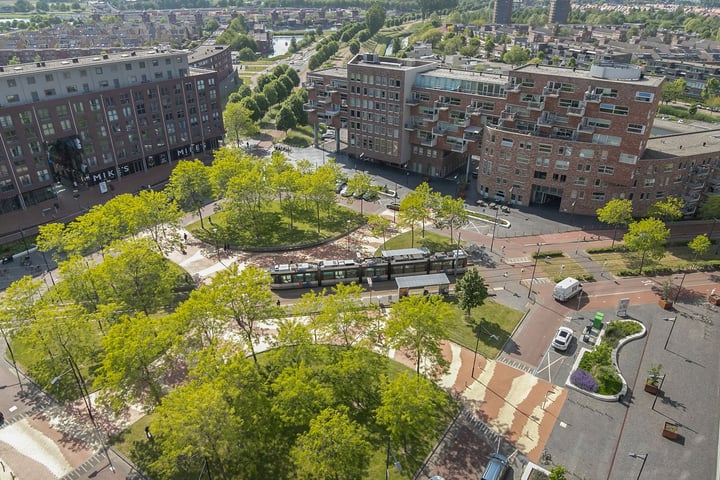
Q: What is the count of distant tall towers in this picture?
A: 2